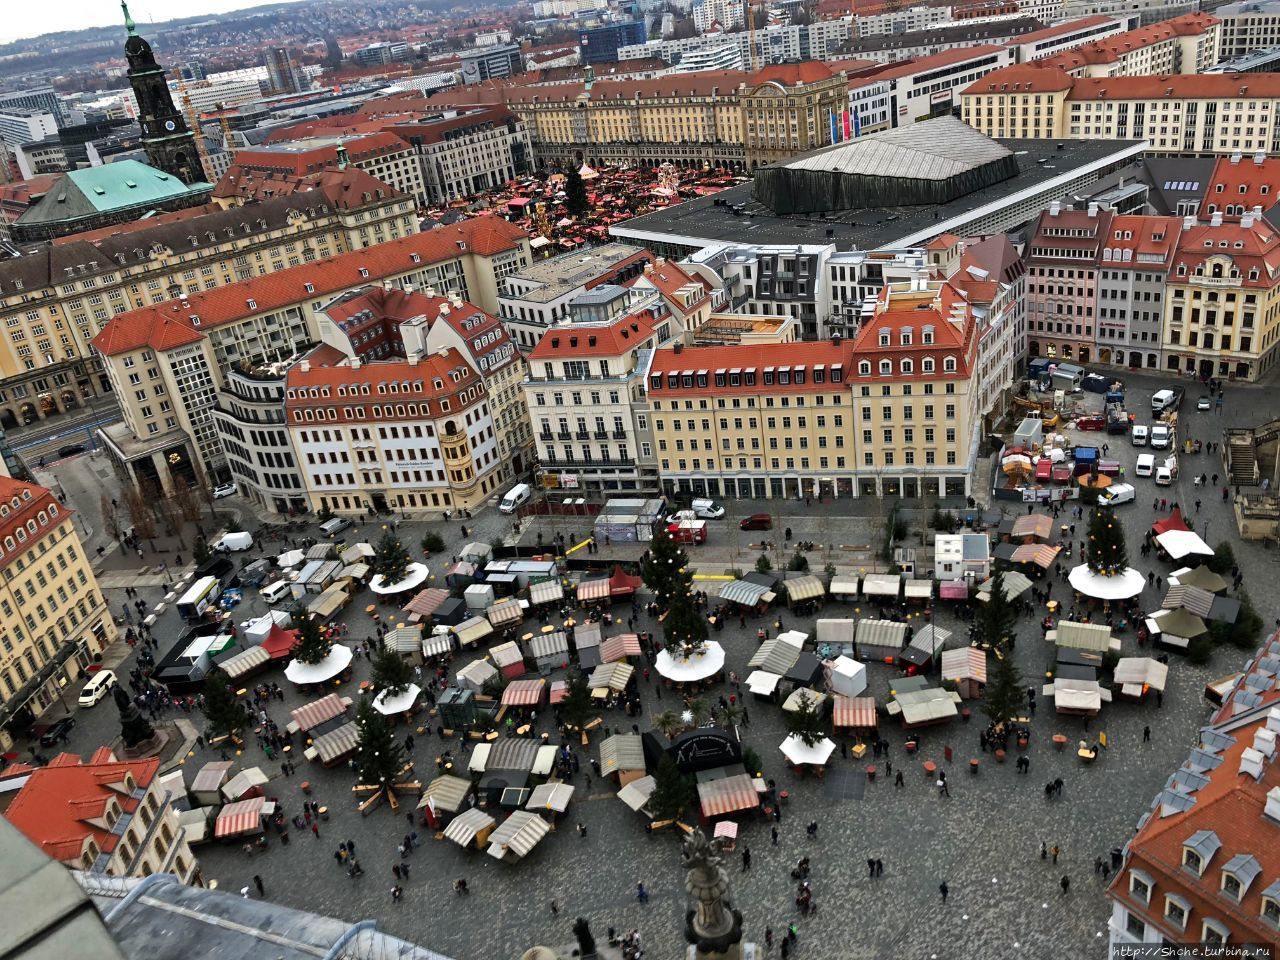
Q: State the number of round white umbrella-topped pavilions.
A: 6